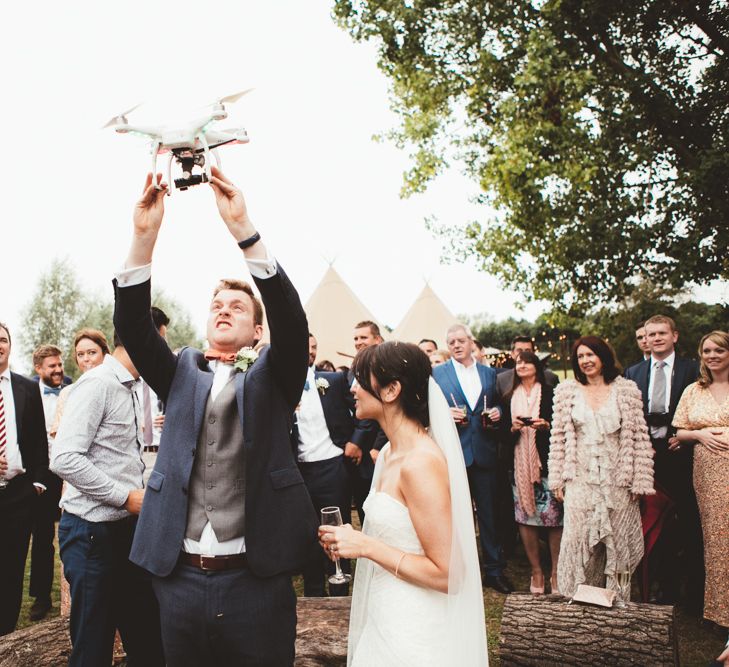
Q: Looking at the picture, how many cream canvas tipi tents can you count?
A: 2